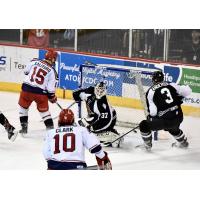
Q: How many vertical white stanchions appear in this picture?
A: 4